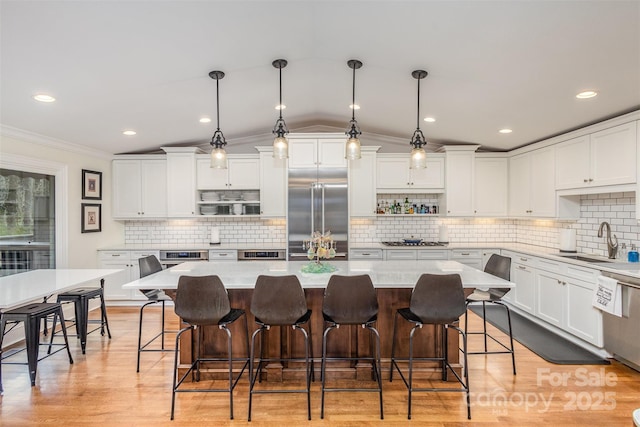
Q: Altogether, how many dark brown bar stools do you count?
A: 6